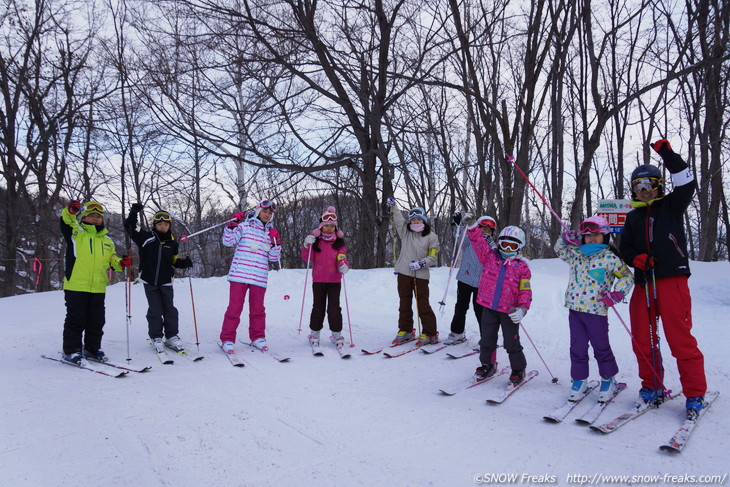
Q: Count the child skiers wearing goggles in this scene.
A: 8